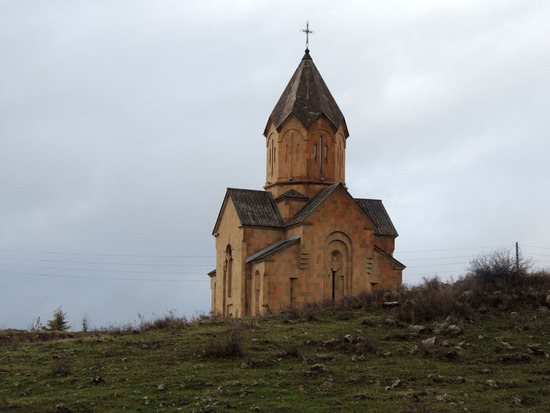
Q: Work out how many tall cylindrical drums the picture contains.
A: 1